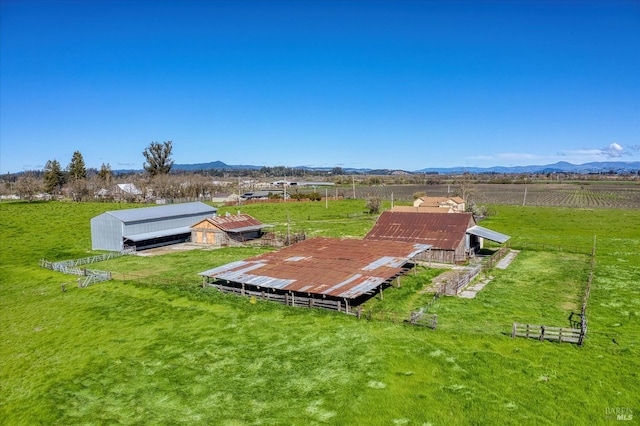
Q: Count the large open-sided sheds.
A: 1